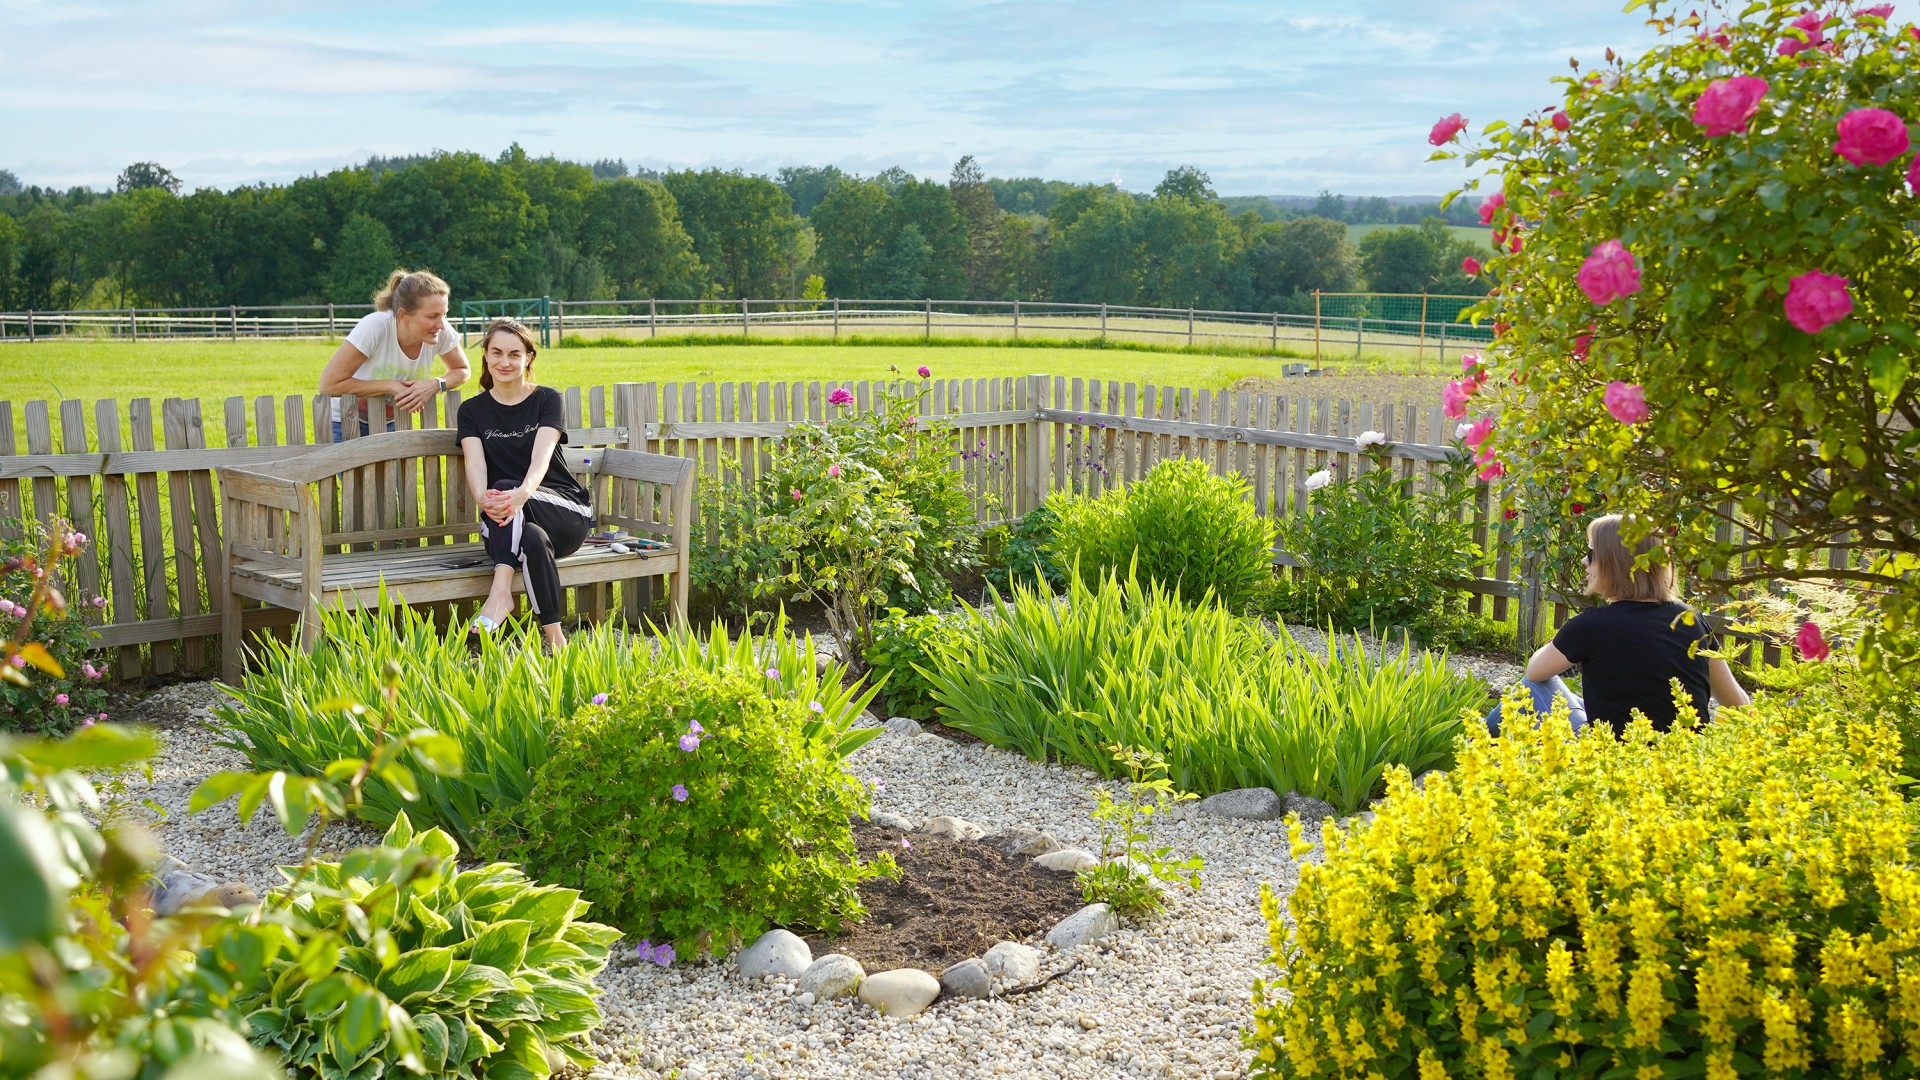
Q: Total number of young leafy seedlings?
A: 1